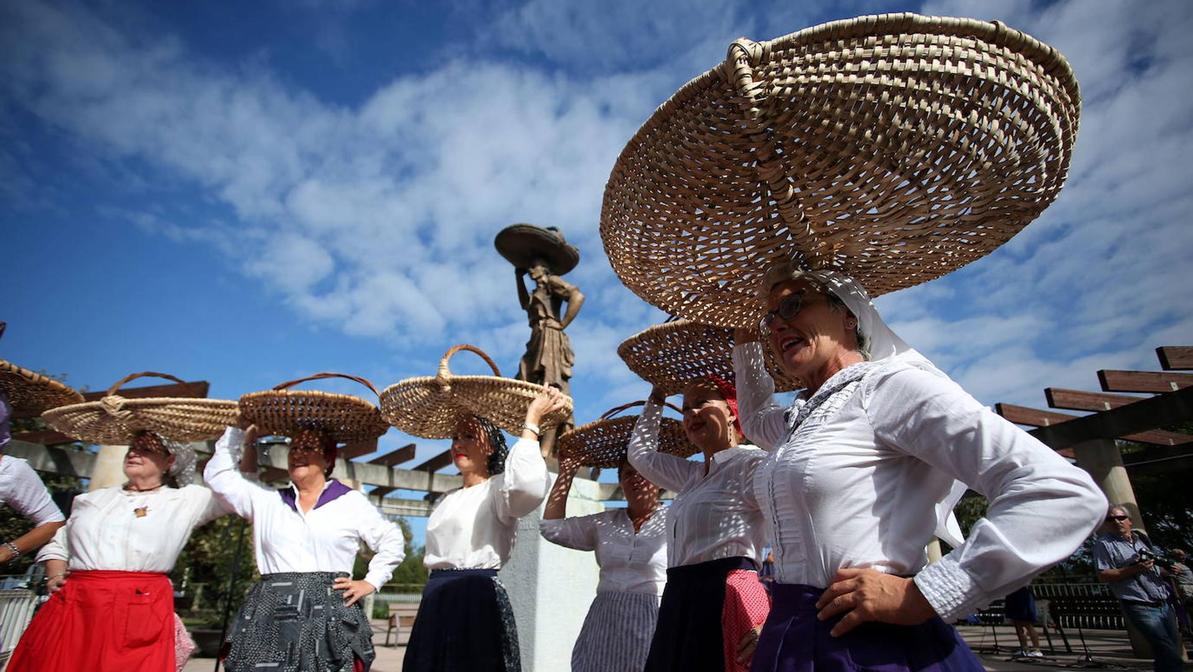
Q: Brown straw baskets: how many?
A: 7